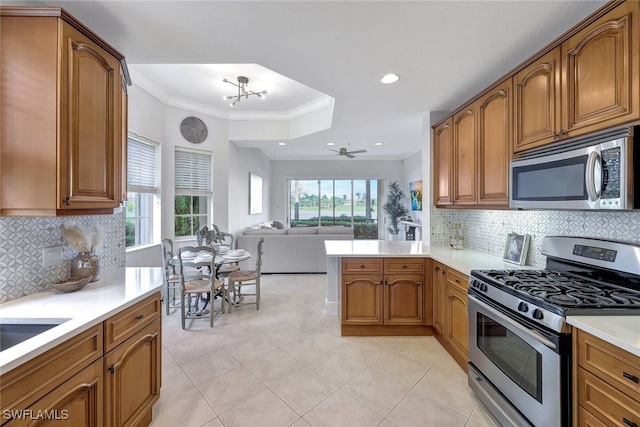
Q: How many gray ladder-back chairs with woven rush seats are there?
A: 4